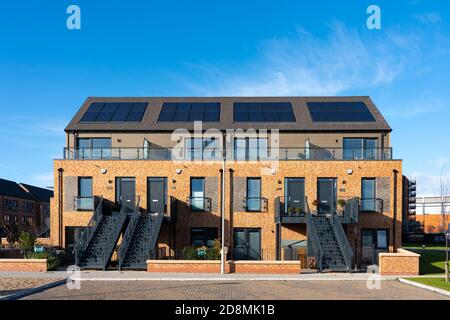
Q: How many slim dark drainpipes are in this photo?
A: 4